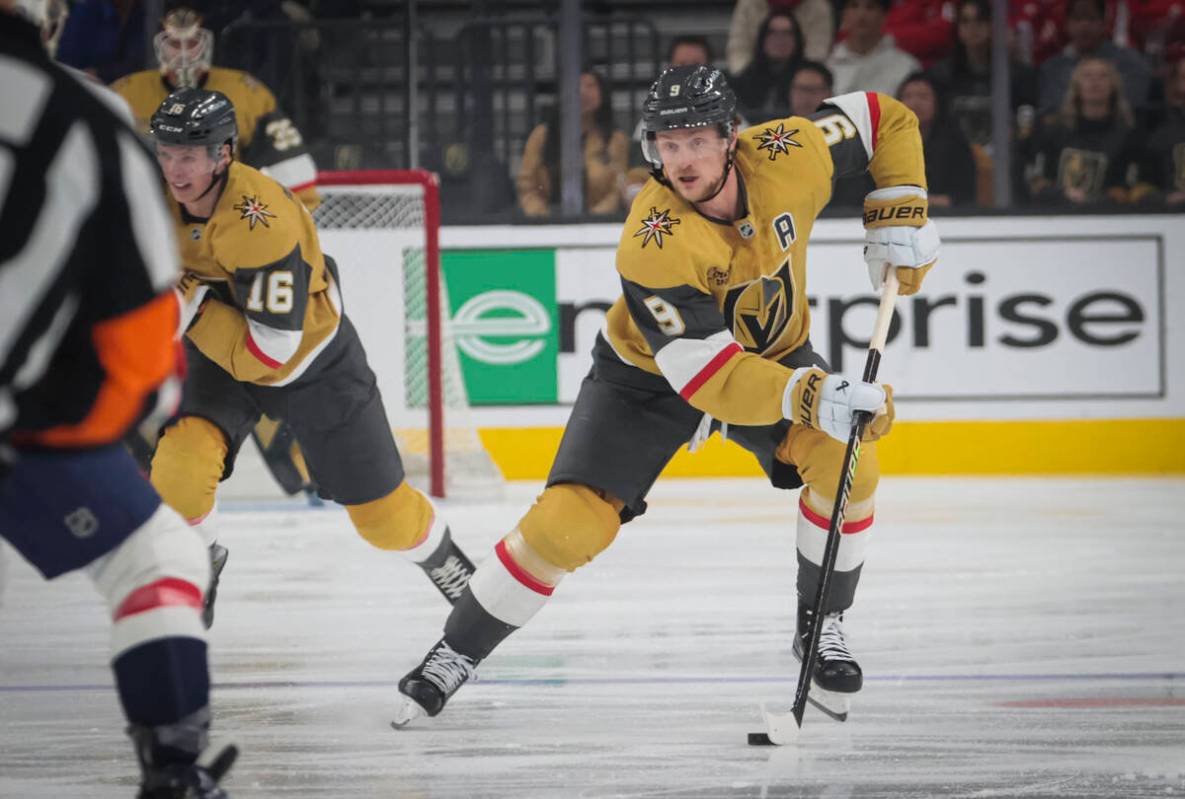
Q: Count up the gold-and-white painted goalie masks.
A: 1